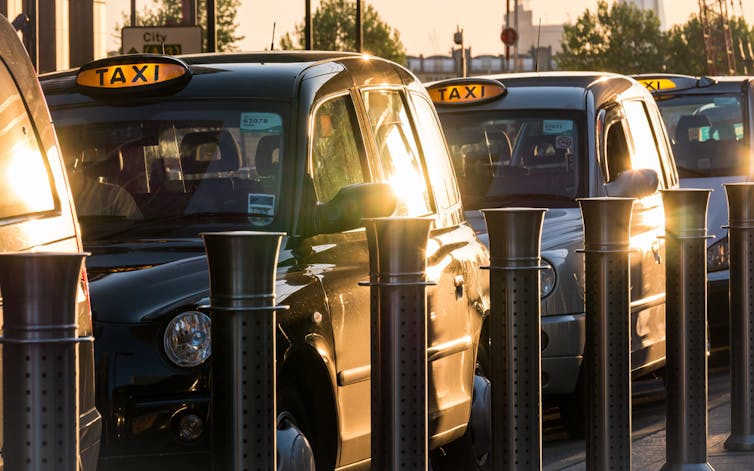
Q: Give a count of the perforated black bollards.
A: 7